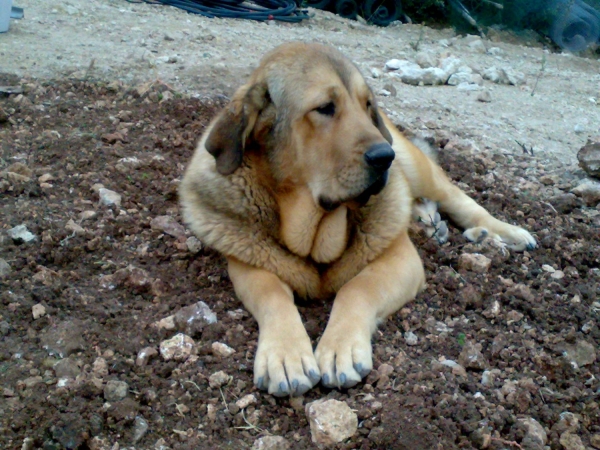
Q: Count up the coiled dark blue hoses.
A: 1